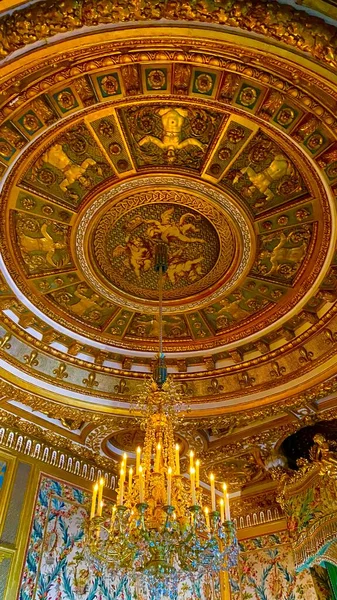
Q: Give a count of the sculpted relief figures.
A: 11